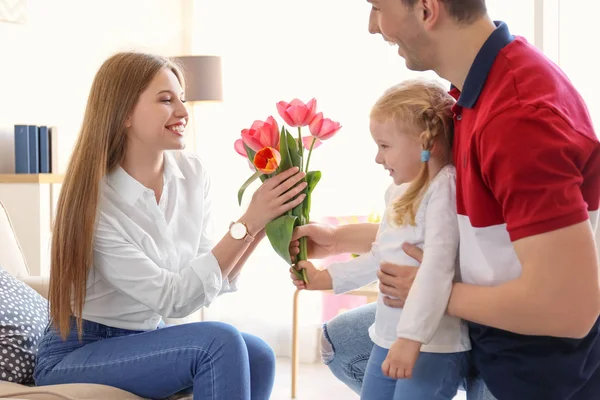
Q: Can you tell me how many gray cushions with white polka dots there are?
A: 1